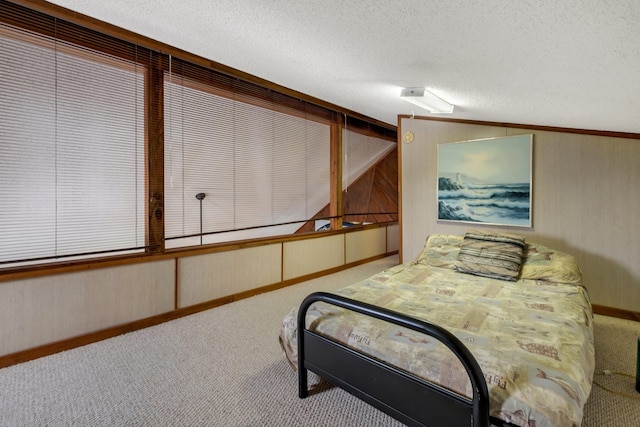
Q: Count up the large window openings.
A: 3